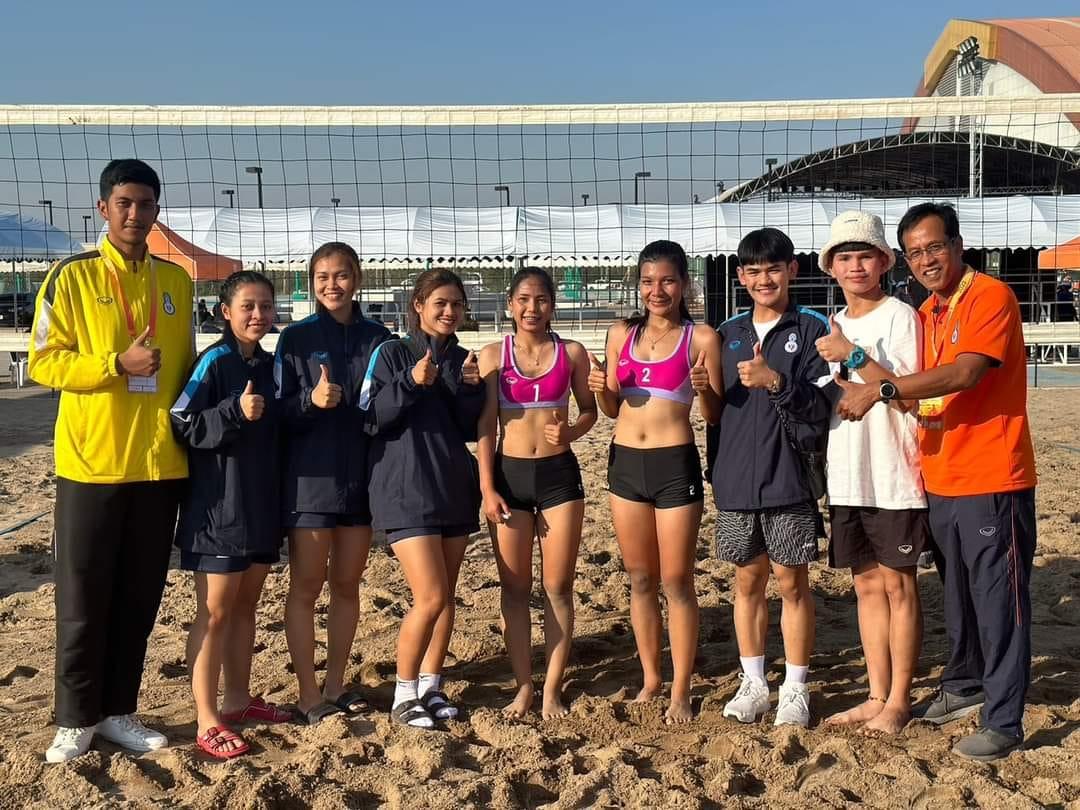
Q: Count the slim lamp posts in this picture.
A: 9